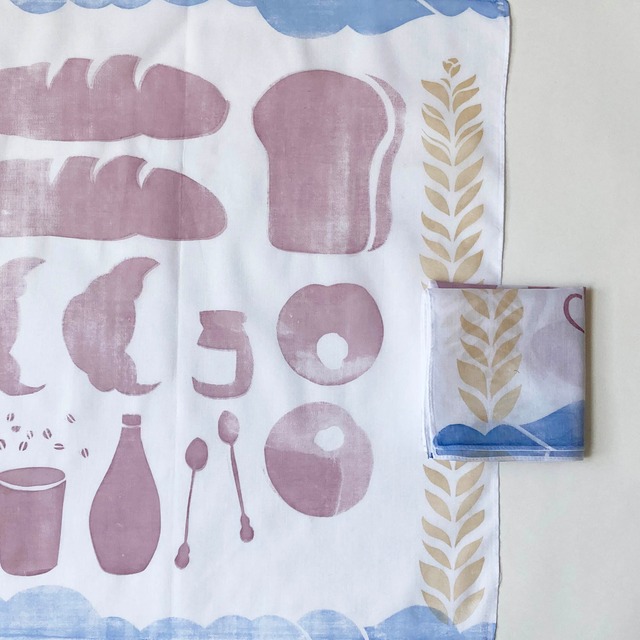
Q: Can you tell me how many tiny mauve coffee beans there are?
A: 9